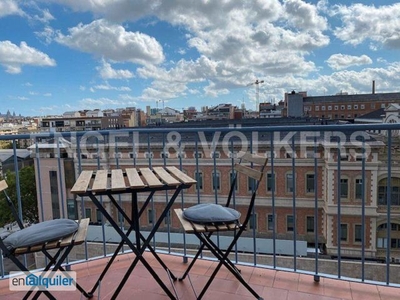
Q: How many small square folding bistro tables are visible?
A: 1